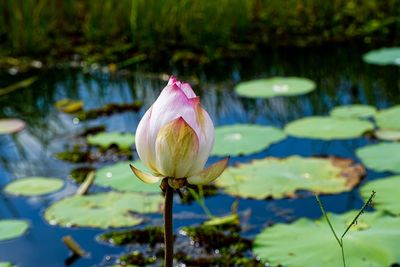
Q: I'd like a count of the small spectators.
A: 0